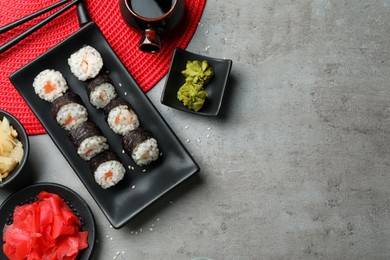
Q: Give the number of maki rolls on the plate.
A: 8